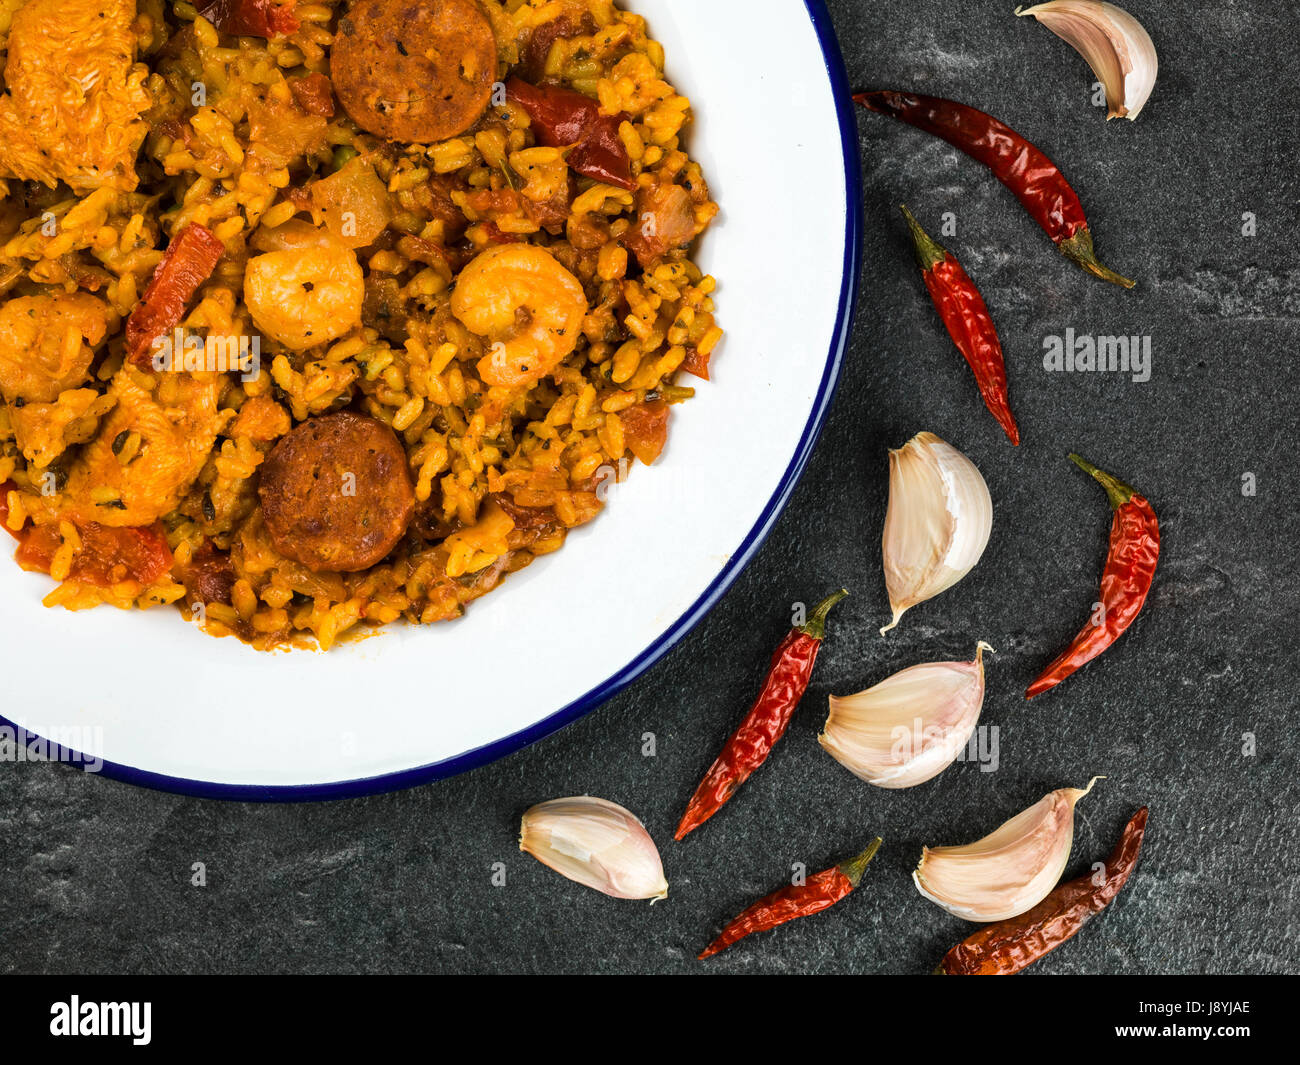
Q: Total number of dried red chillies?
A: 6